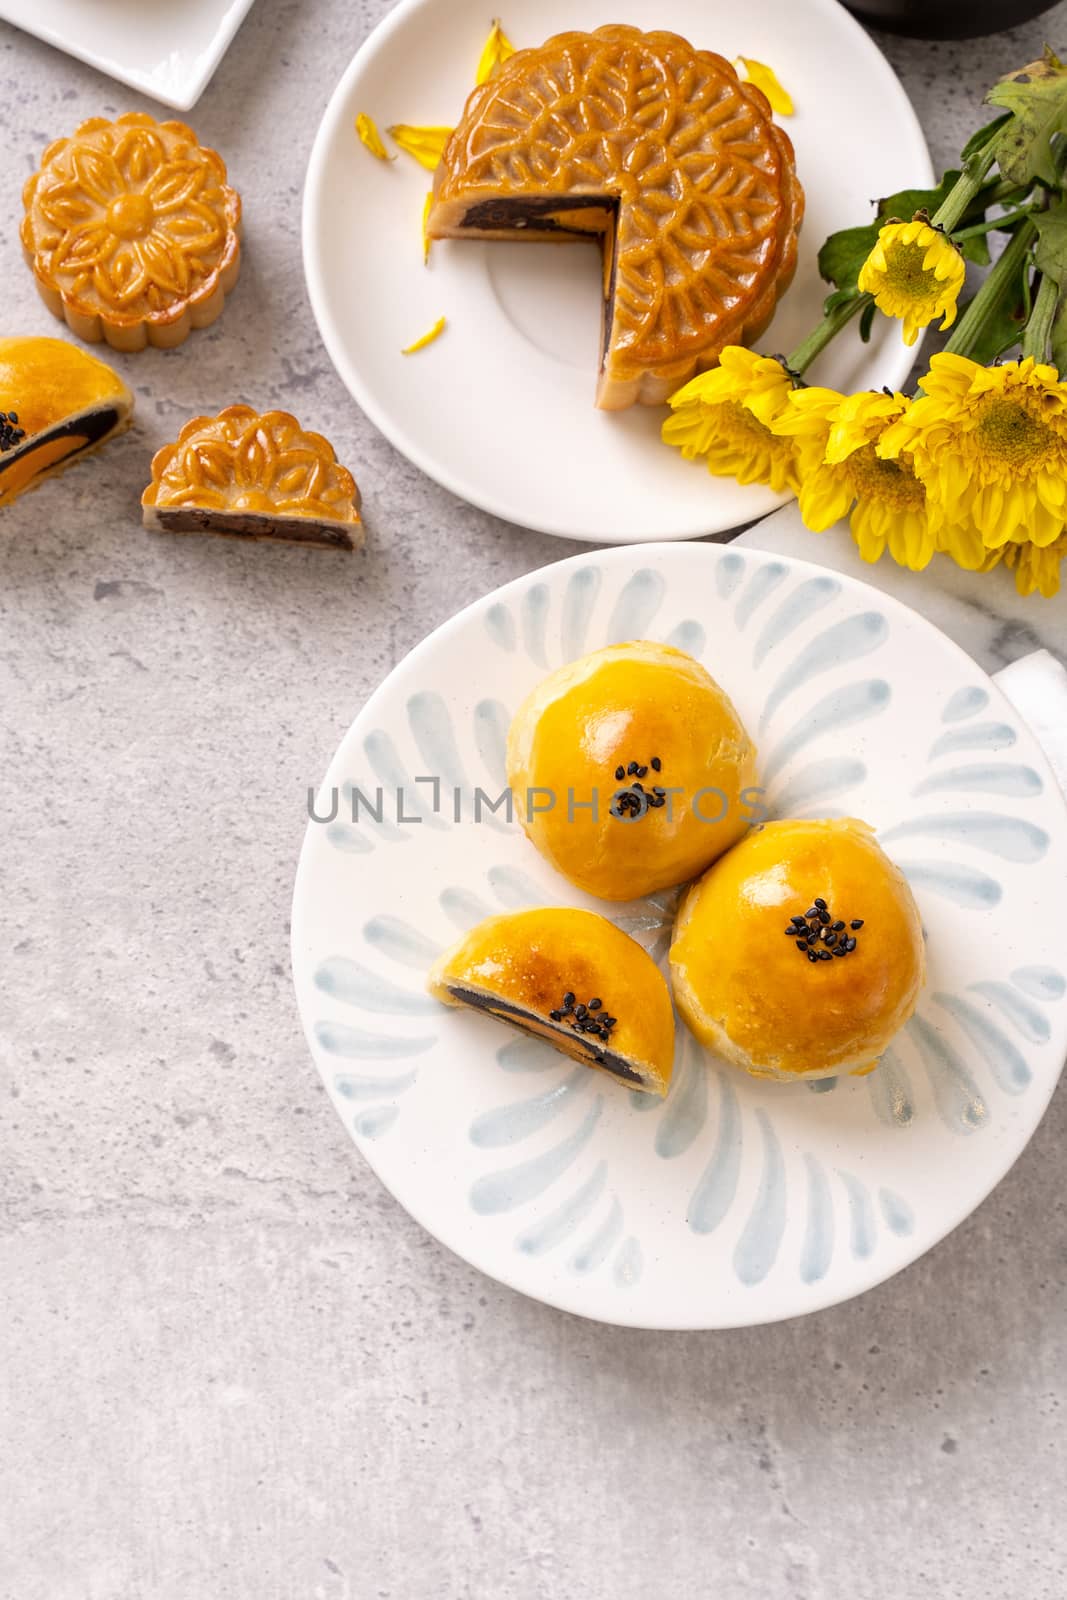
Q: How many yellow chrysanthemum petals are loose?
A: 6